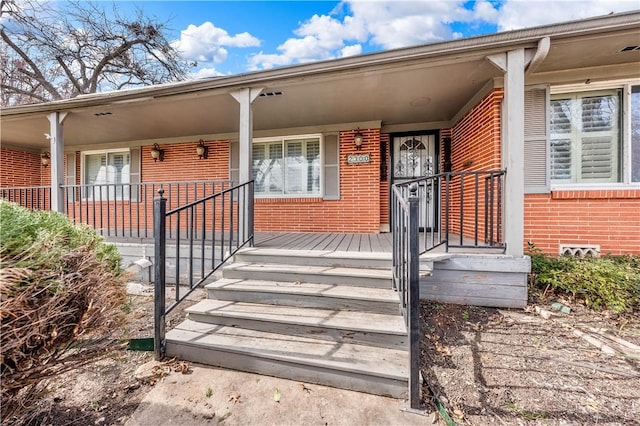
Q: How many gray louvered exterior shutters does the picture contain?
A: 5